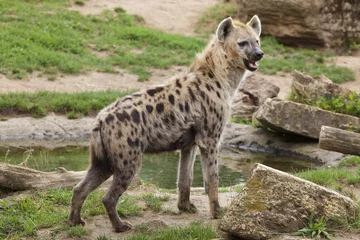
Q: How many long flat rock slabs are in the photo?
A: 1